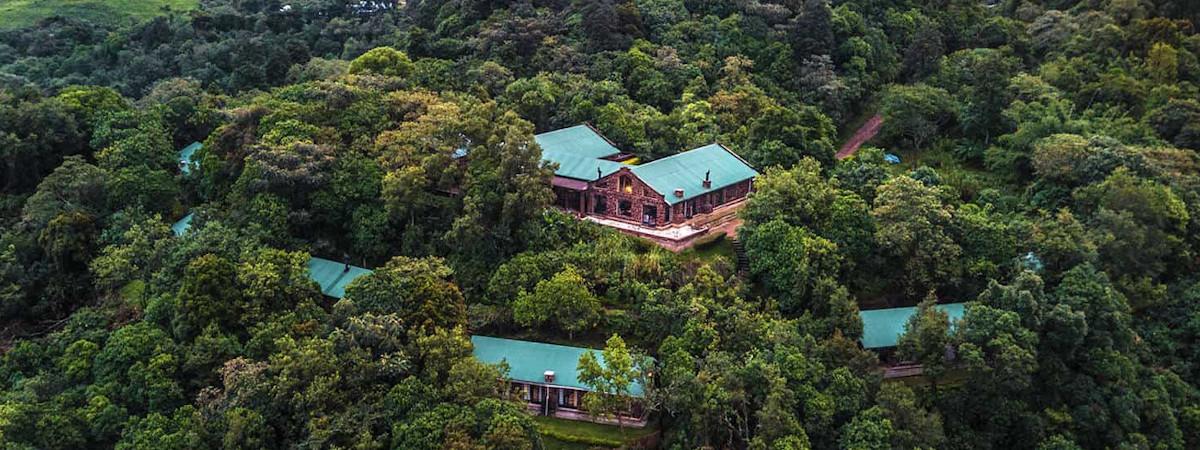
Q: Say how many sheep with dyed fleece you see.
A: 0